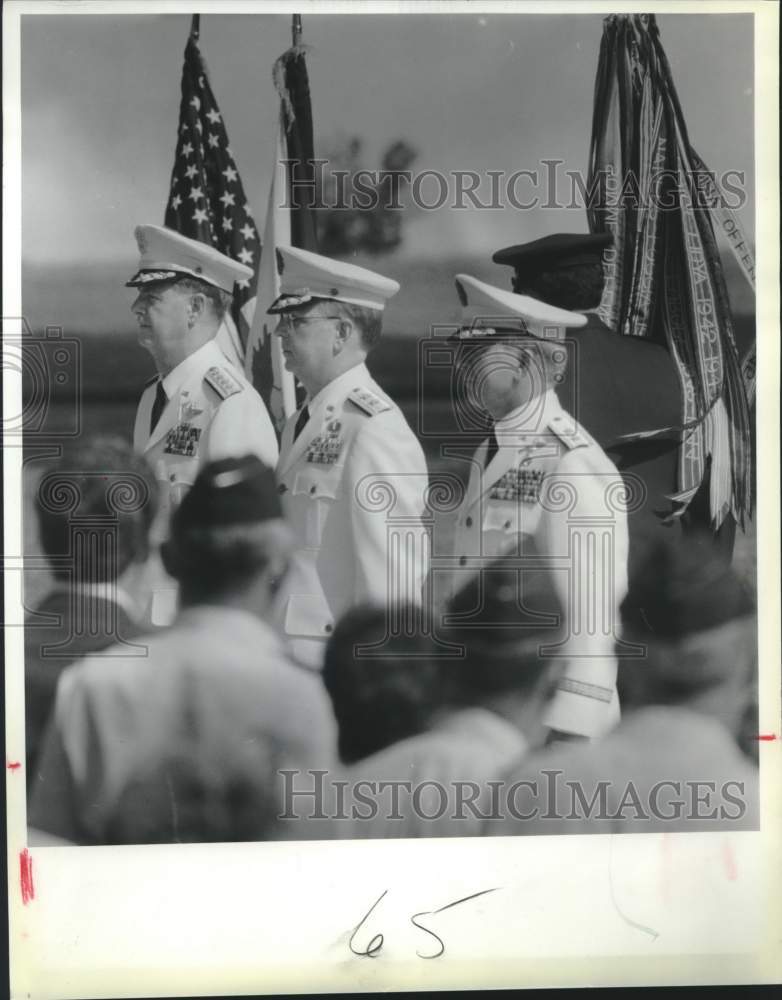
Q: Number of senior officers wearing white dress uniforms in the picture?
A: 3